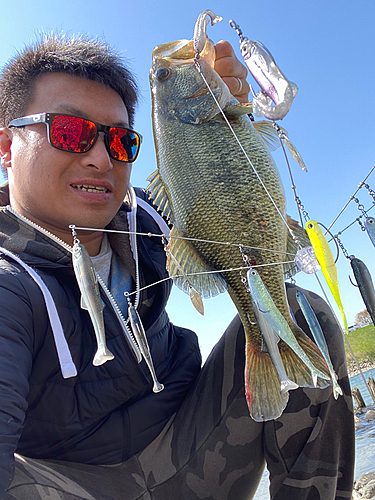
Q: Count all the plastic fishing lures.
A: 10